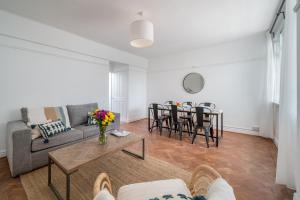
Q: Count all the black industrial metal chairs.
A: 6